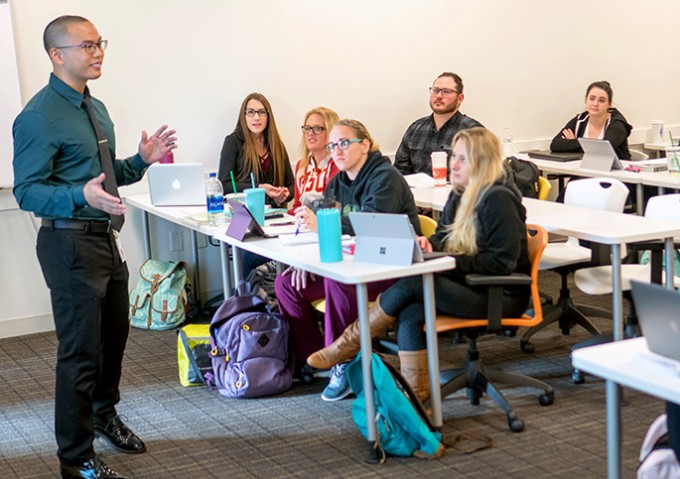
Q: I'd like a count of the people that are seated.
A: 6